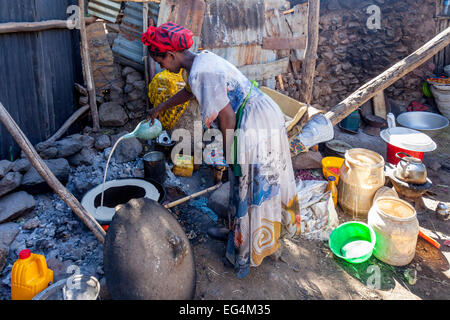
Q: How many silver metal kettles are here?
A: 1